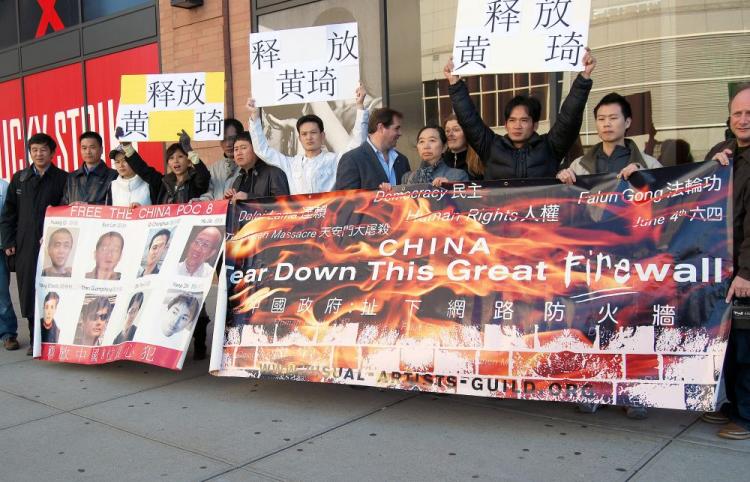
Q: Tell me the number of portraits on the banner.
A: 8